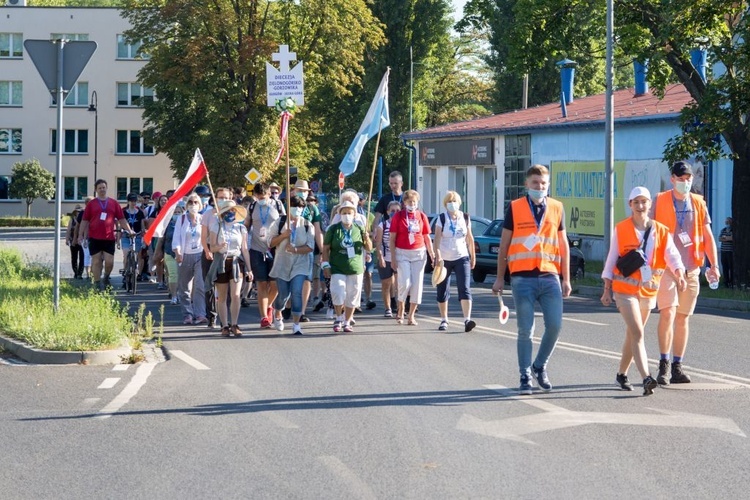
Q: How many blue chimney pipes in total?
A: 3